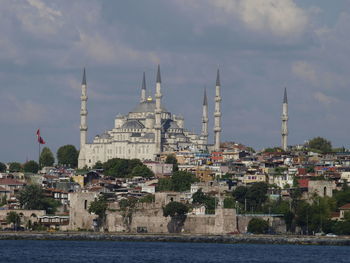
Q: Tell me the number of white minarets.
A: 6